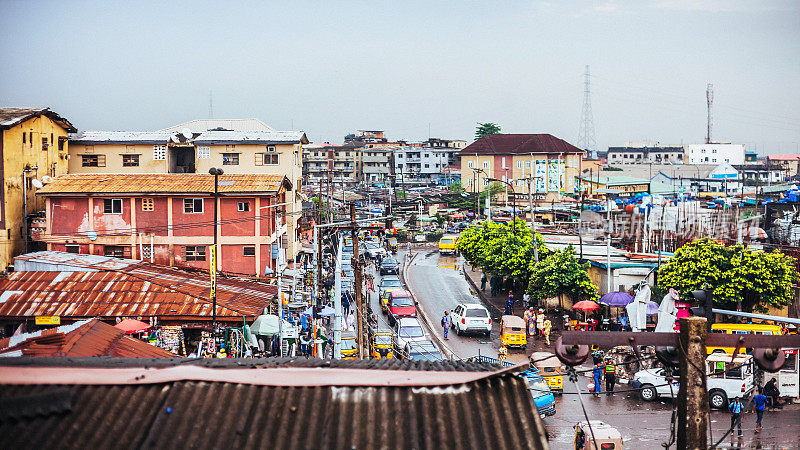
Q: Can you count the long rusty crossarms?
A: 1